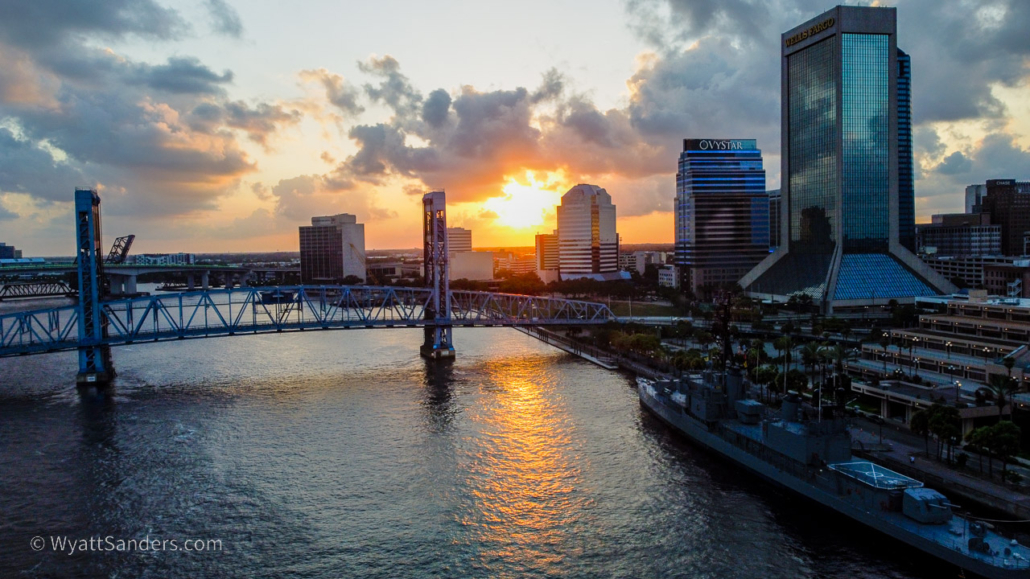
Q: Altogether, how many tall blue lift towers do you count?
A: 2